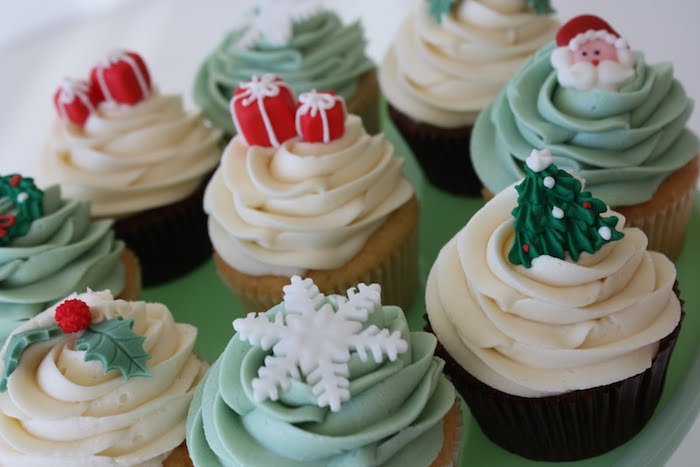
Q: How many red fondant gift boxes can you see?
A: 4